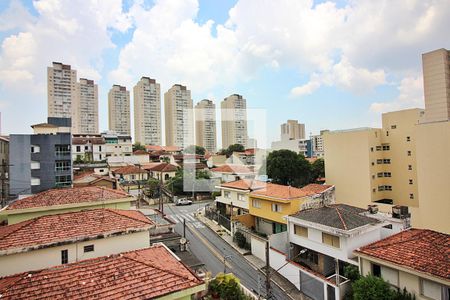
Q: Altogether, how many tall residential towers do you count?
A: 7